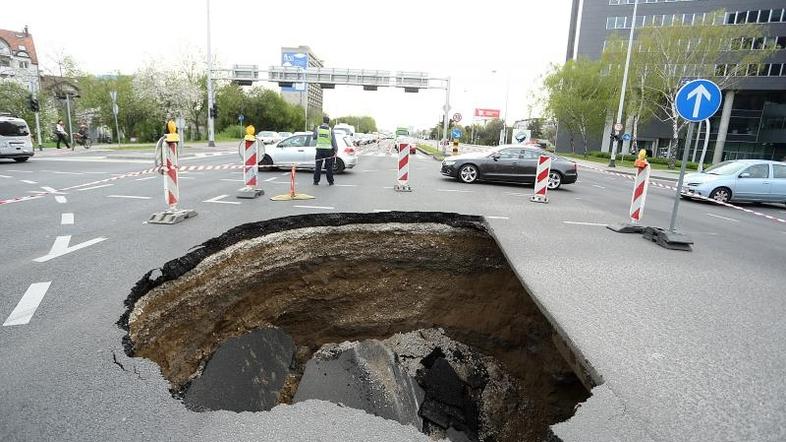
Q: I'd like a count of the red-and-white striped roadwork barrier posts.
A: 5